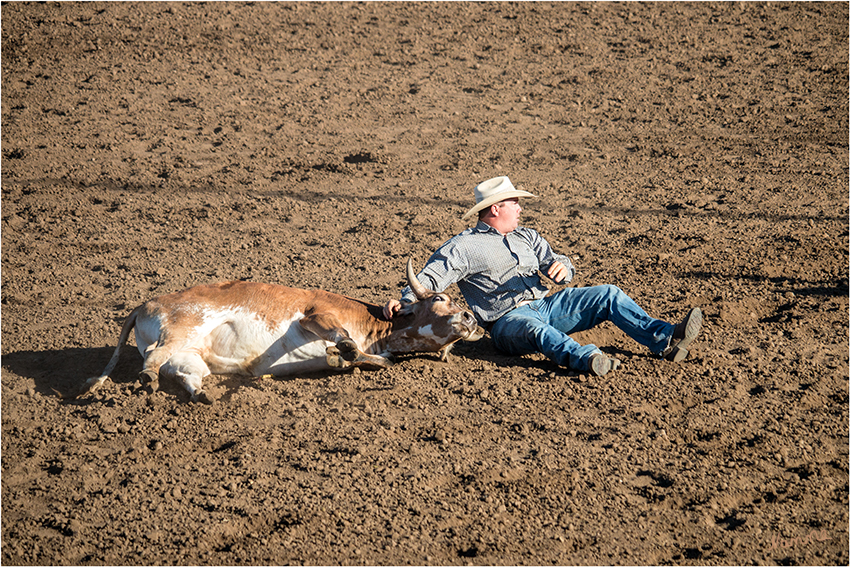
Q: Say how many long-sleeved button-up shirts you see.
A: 1